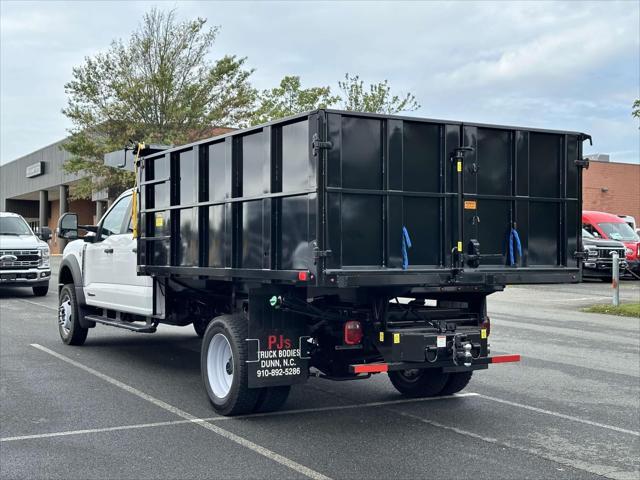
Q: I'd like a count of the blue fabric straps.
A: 2